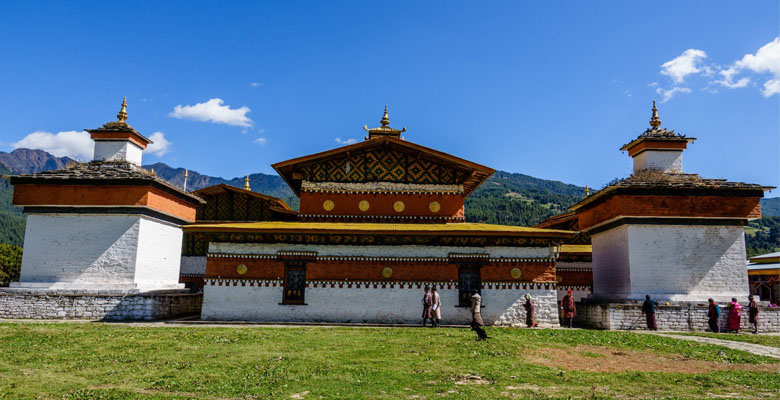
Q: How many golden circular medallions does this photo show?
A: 7